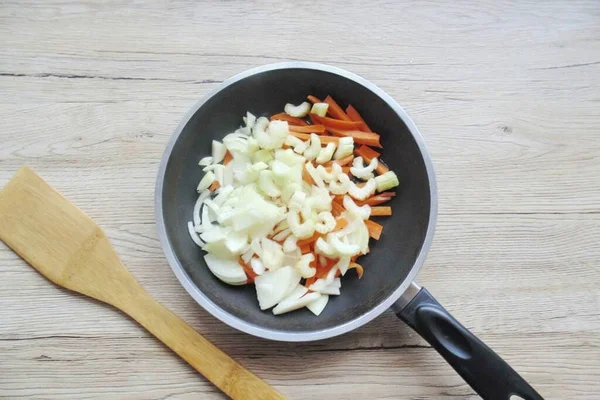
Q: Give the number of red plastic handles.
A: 0